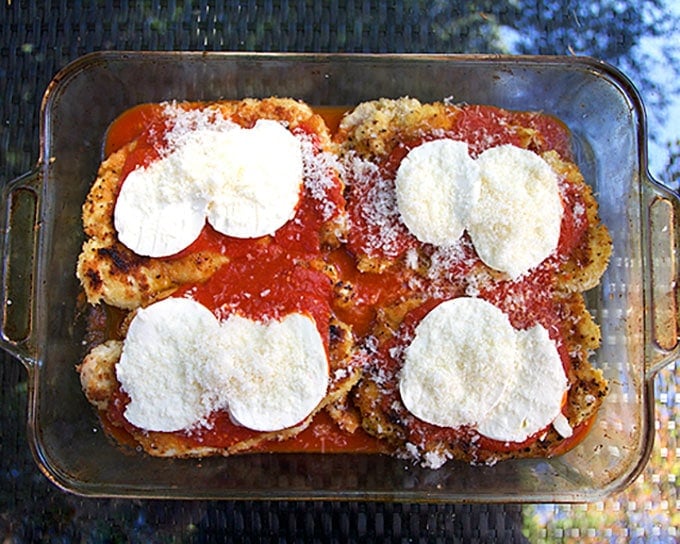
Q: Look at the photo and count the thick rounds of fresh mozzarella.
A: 8